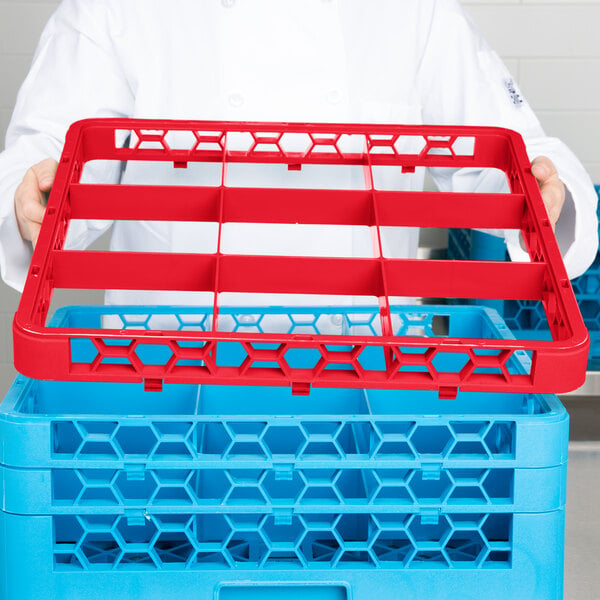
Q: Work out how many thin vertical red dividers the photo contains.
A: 2